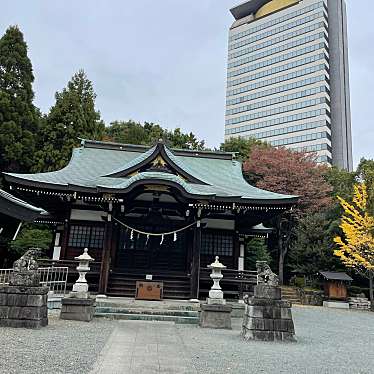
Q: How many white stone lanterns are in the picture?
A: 2